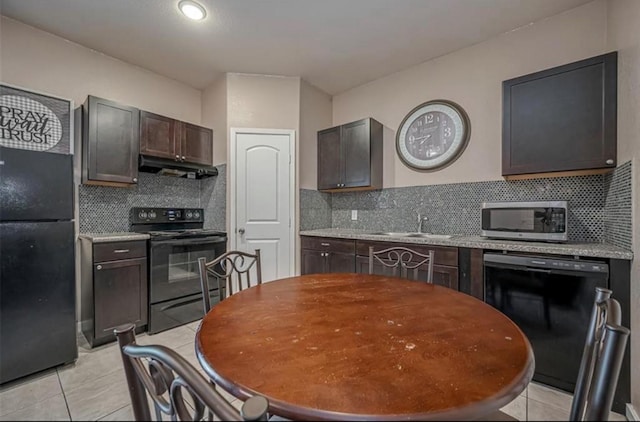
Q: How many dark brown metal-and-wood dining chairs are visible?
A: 4